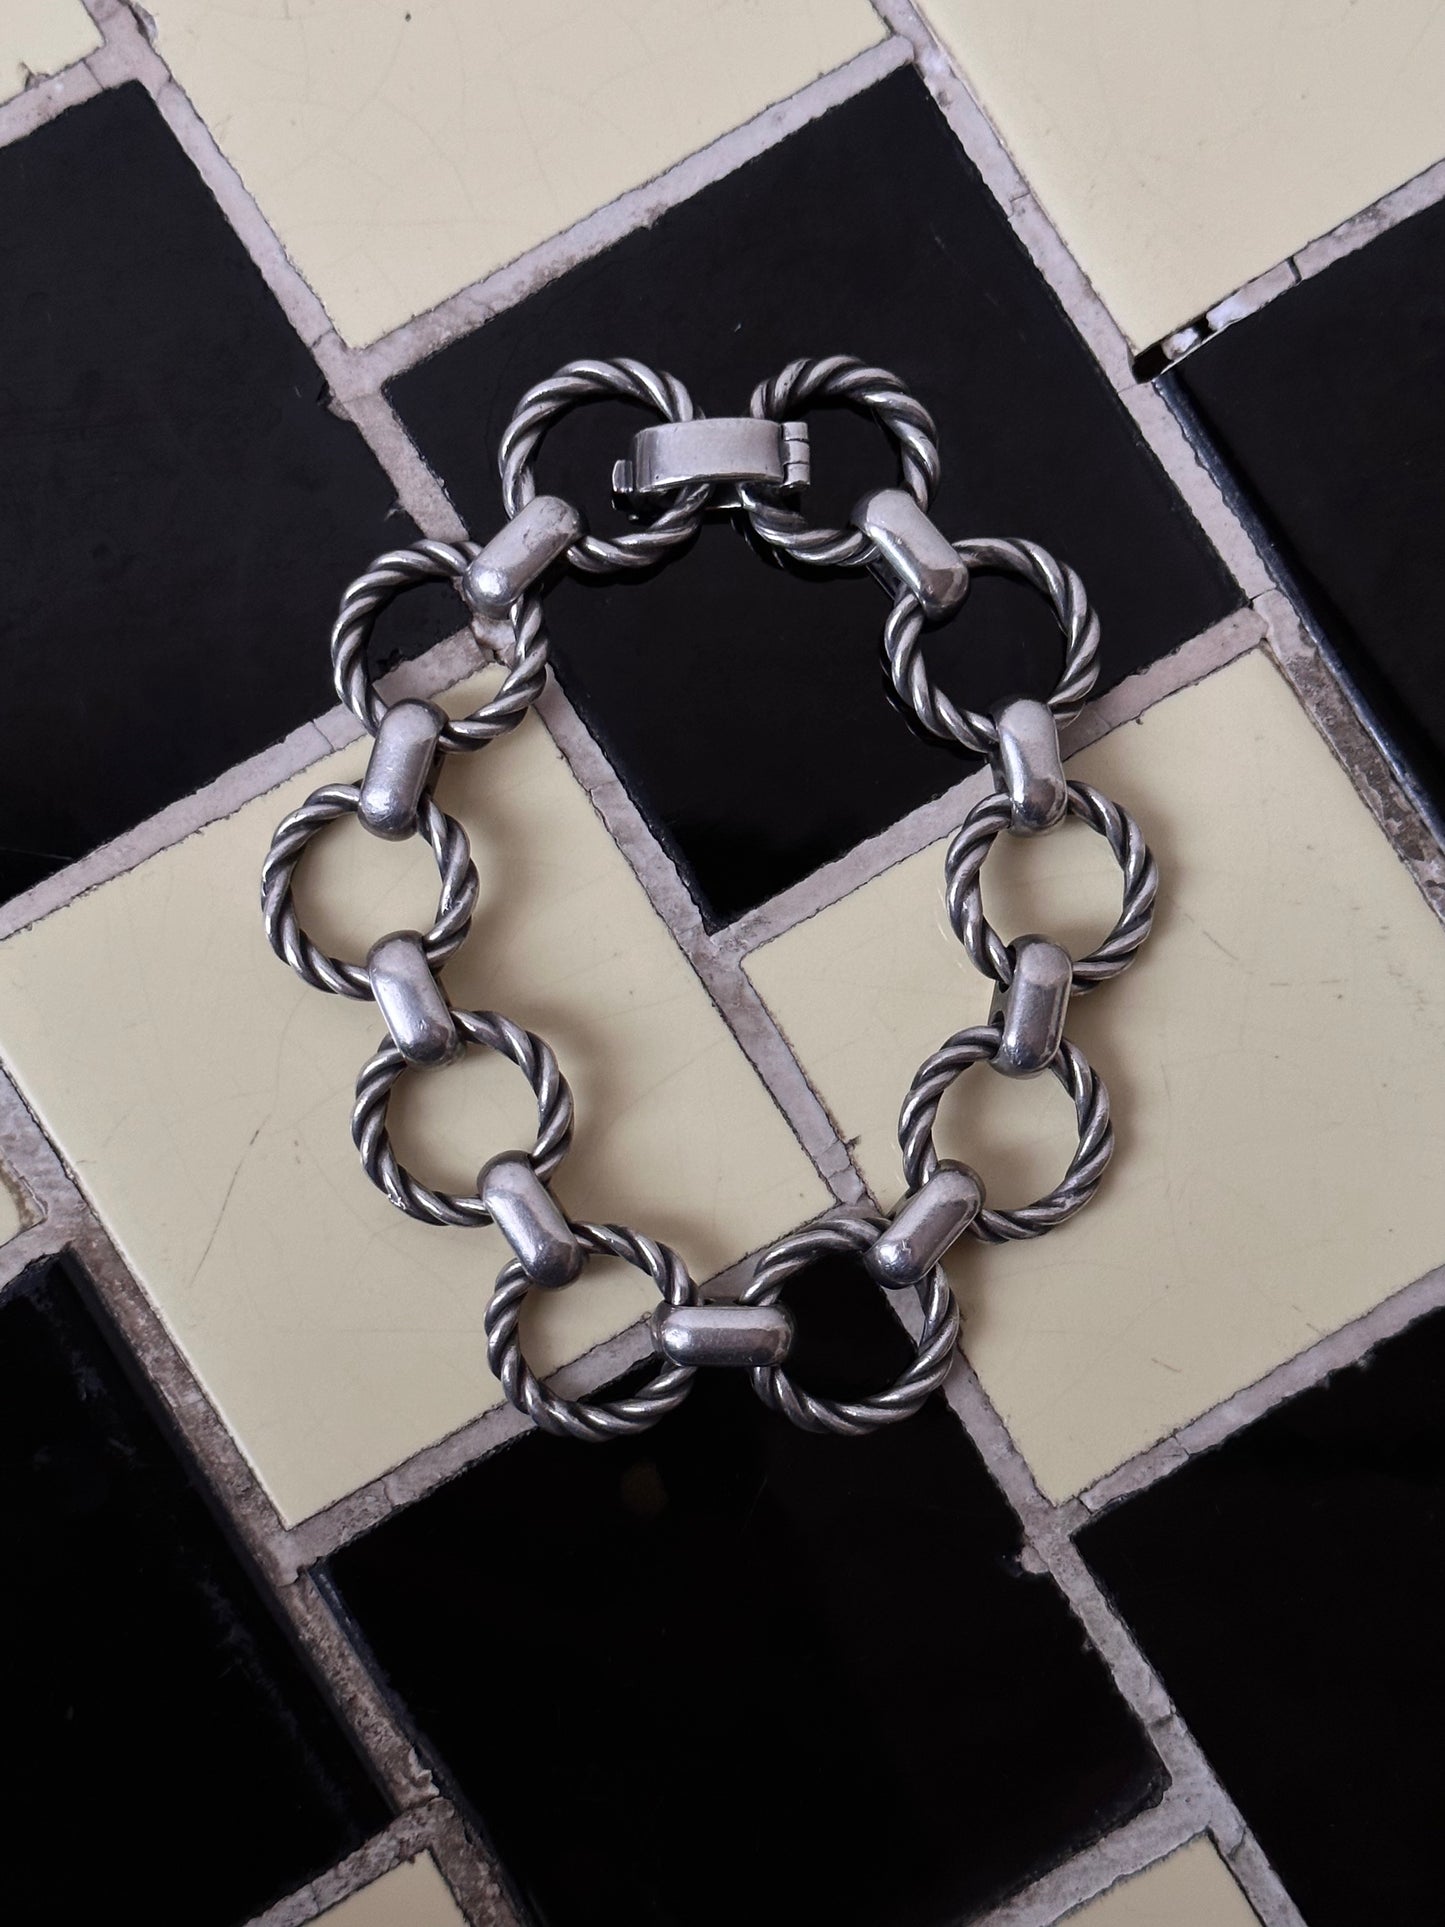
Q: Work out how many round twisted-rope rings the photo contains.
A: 10